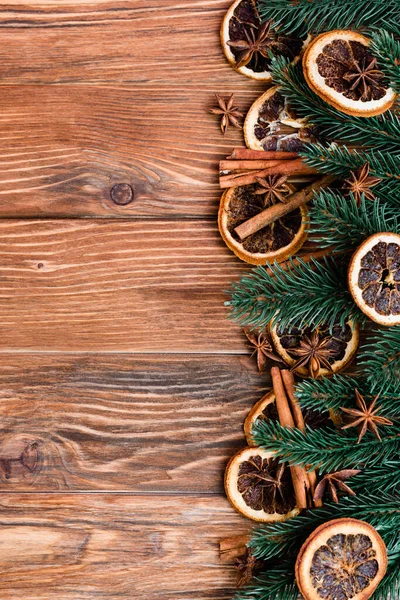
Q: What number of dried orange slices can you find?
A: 9